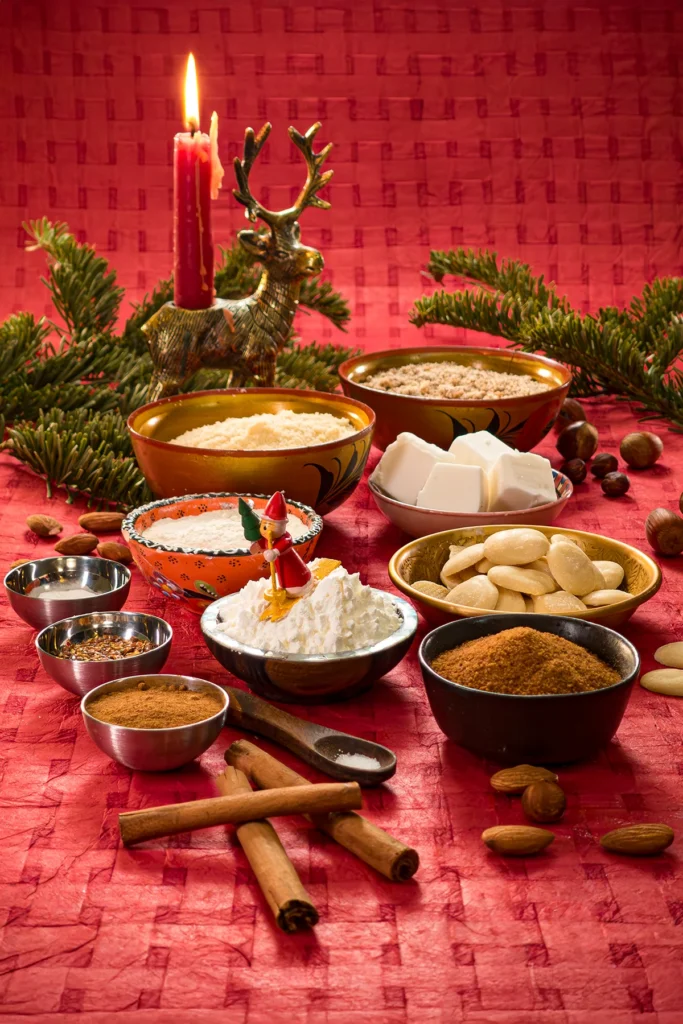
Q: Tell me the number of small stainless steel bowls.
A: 3